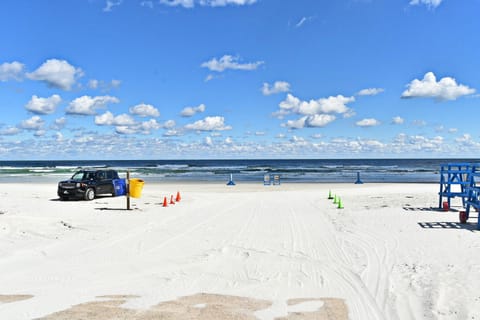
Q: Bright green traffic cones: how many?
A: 3